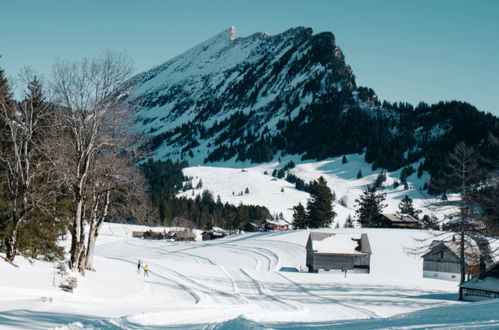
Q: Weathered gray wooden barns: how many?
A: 2